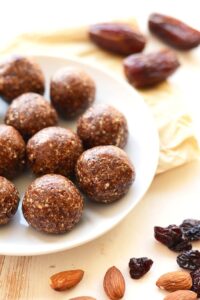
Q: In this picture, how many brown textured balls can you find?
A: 9